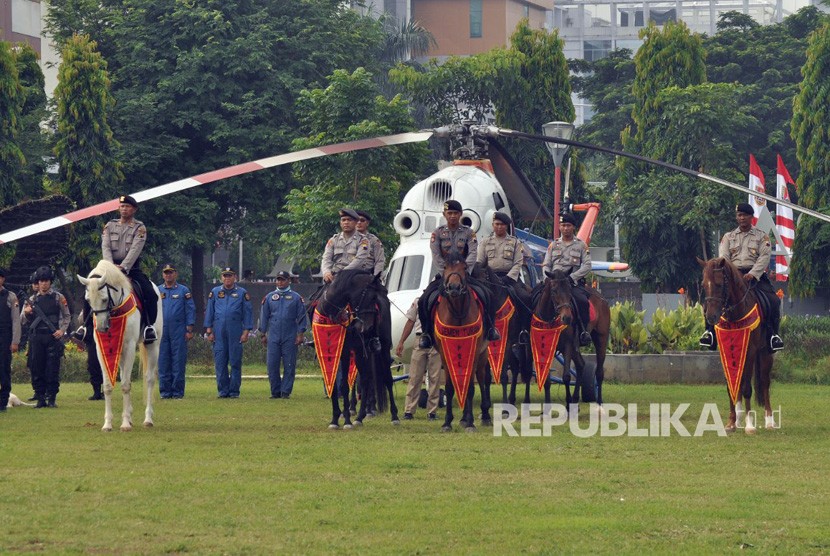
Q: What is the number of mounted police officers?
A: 7